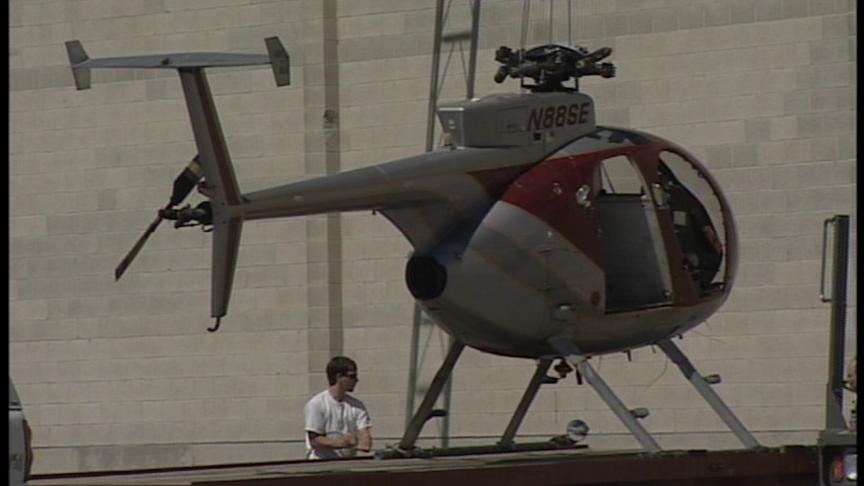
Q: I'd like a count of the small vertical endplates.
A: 2